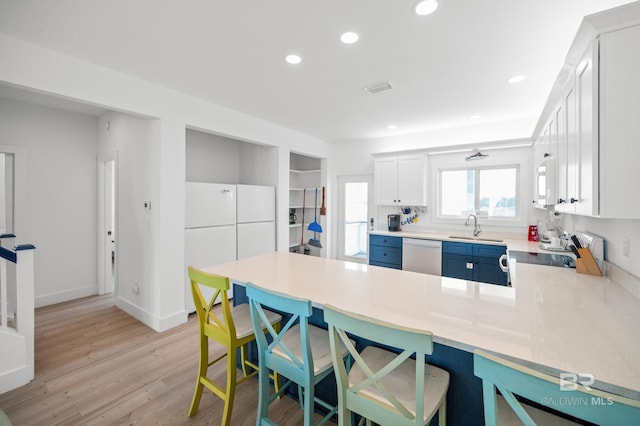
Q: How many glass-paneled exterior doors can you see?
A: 1